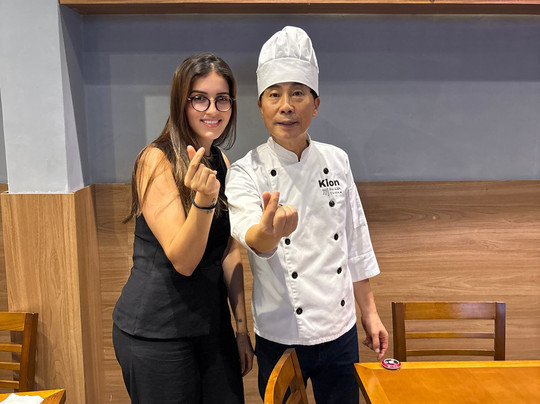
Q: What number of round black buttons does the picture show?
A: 9